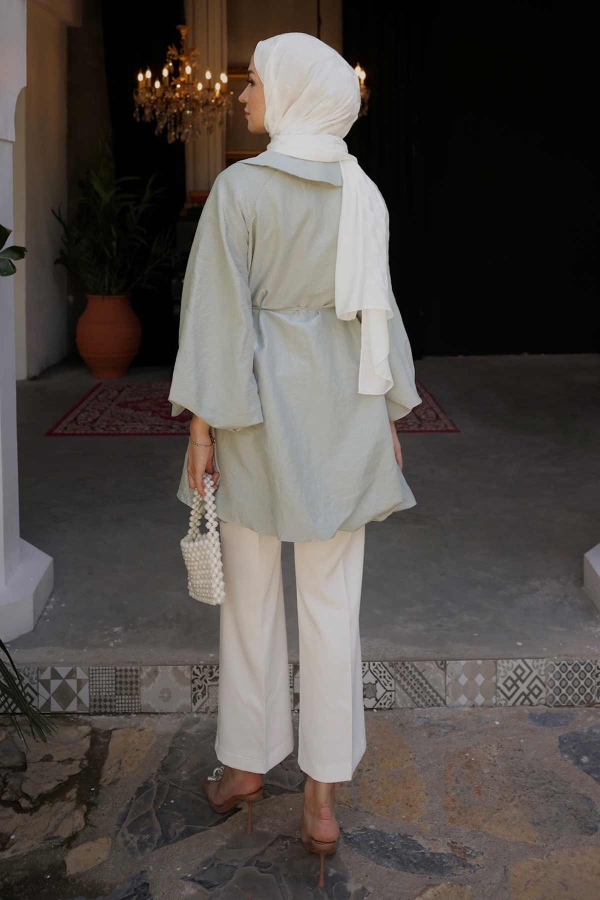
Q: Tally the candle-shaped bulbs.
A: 11